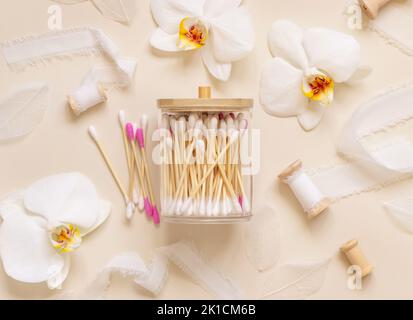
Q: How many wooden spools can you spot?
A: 4